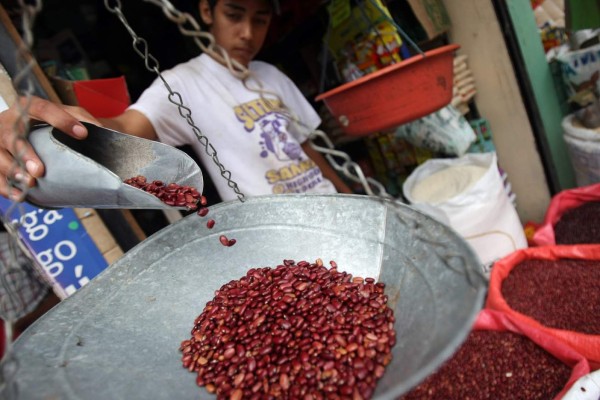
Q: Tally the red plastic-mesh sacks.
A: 3